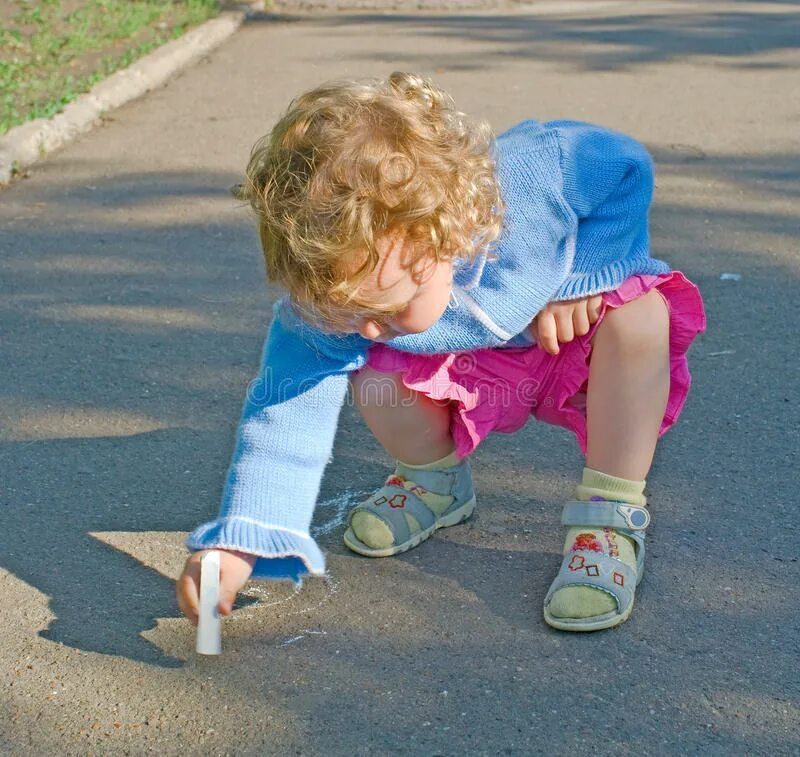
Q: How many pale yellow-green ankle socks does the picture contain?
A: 2